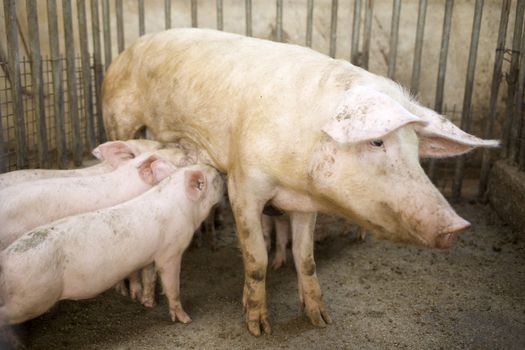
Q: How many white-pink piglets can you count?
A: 3